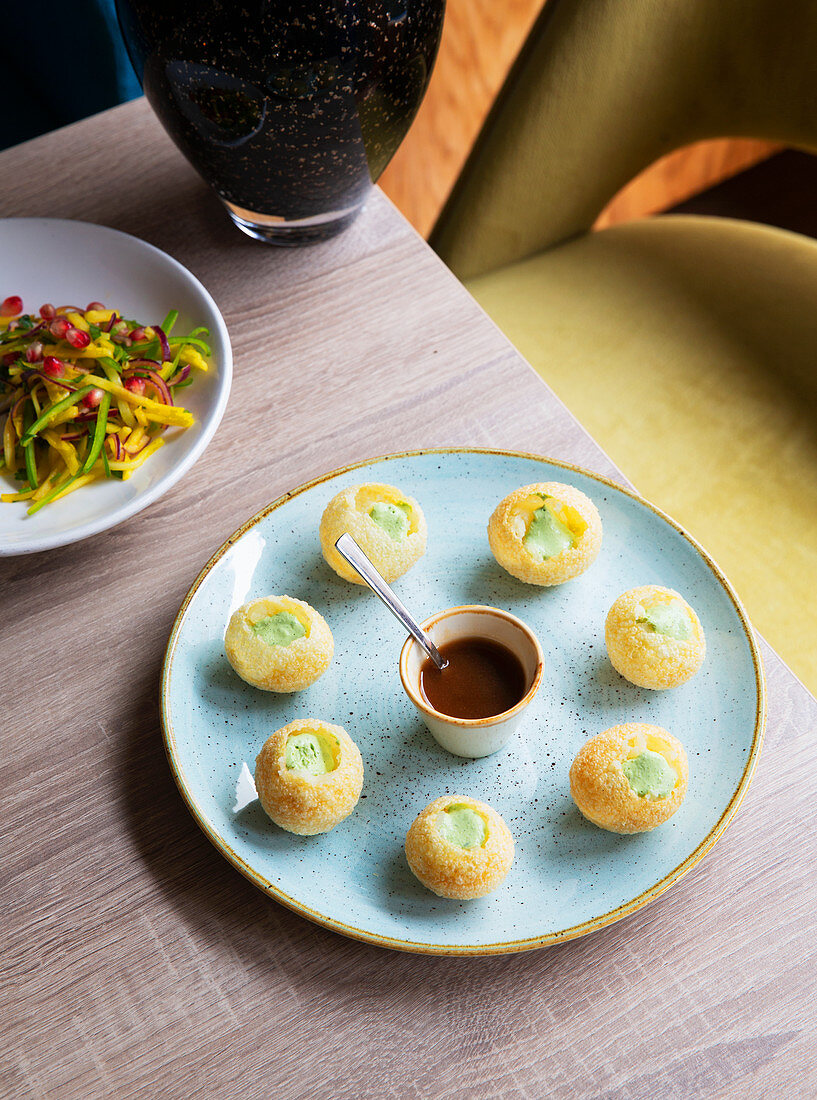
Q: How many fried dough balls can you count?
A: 7